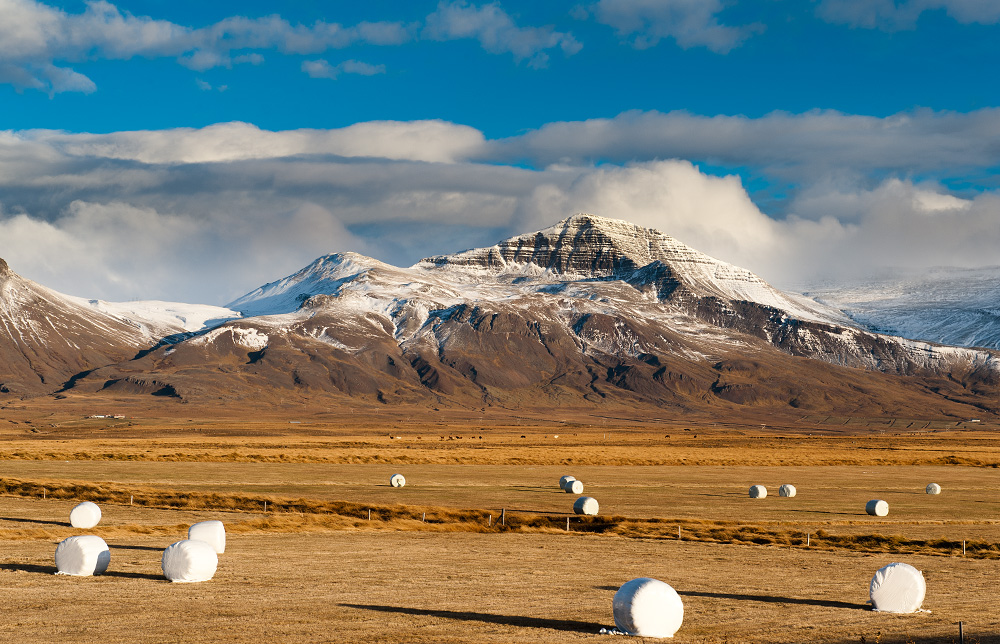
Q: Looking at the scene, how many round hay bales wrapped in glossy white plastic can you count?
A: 14